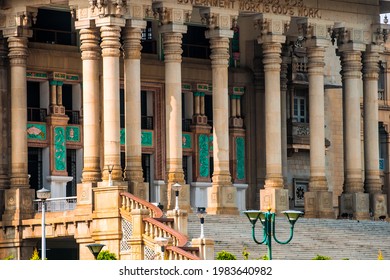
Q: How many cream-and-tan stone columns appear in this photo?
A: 10